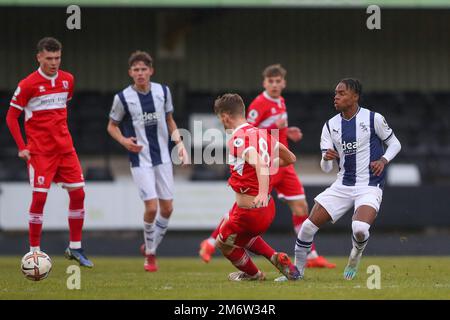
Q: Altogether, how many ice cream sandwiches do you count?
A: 0